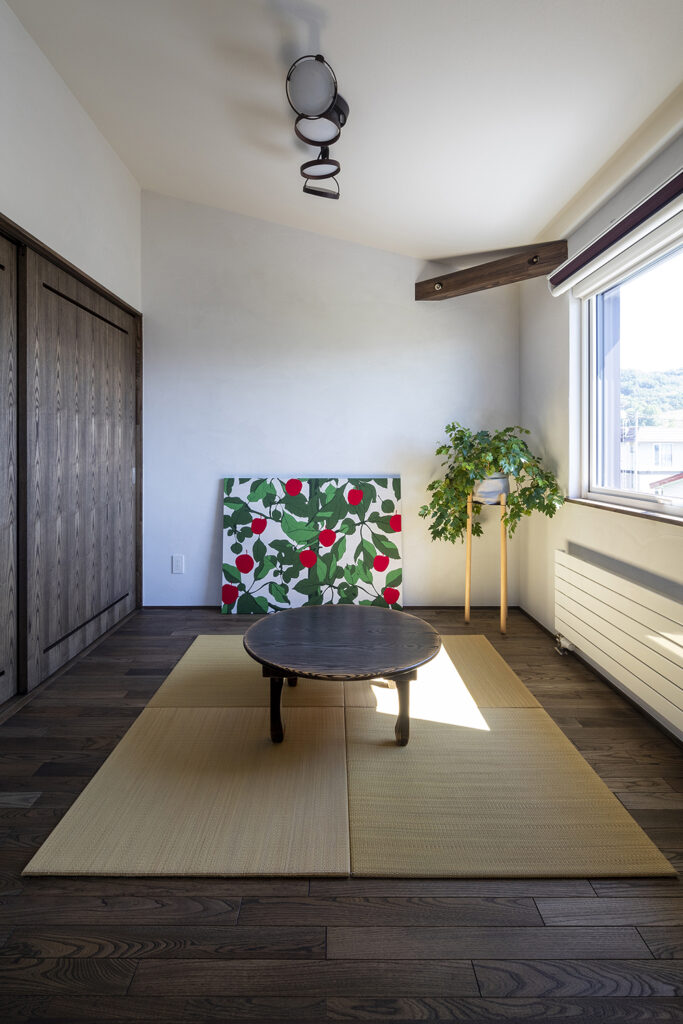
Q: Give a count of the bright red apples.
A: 10